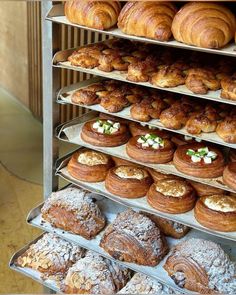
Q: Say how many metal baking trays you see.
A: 7